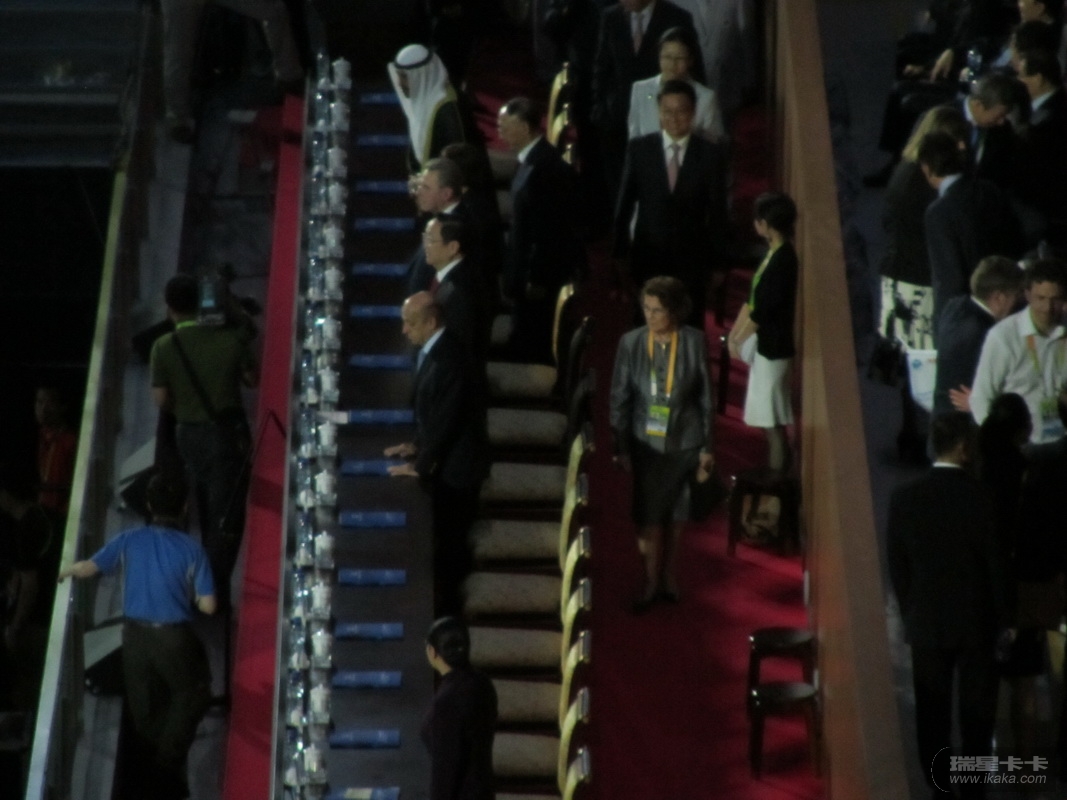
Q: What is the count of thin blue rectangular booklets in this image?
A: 15